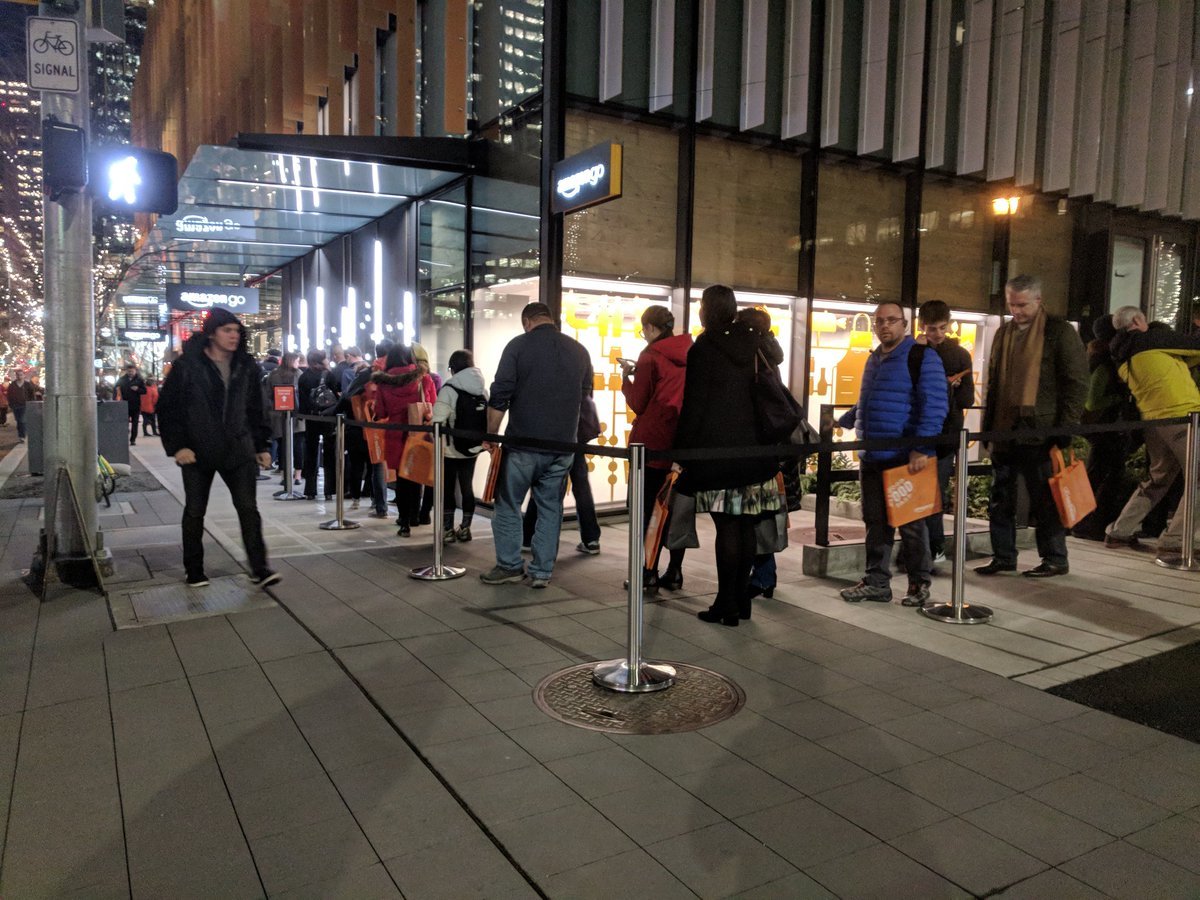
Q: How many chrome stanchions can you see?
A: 6